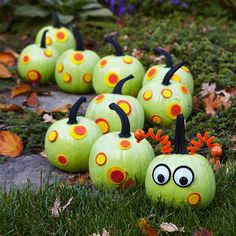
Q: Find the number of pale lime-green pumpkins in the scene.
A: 10